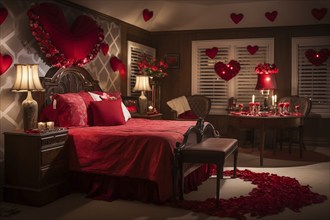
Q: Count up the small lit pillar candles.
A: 3